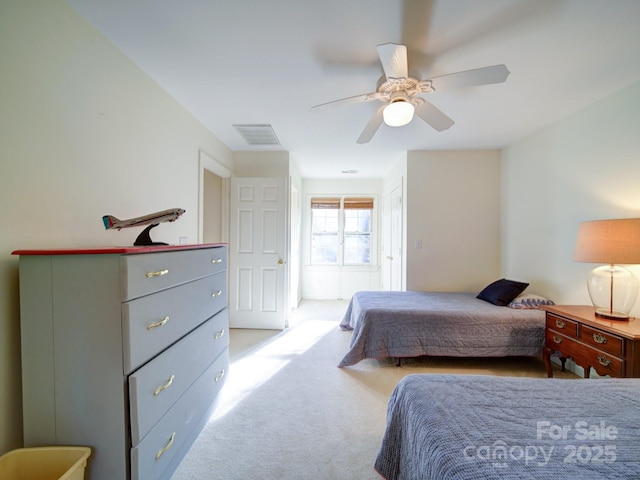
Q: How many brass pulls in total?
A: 12